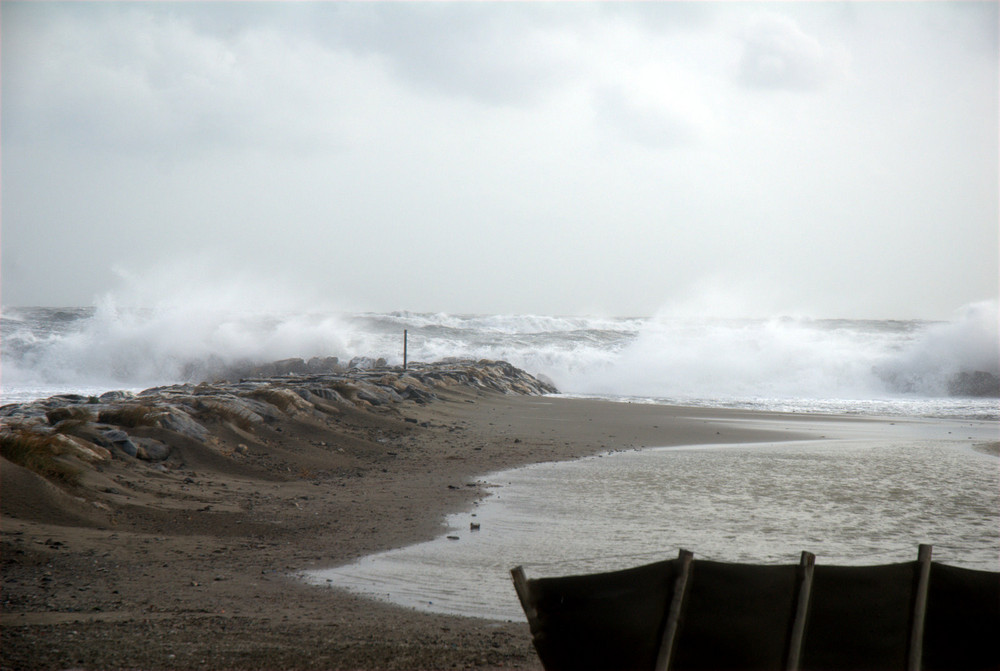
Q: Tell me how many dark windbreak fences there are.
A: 1